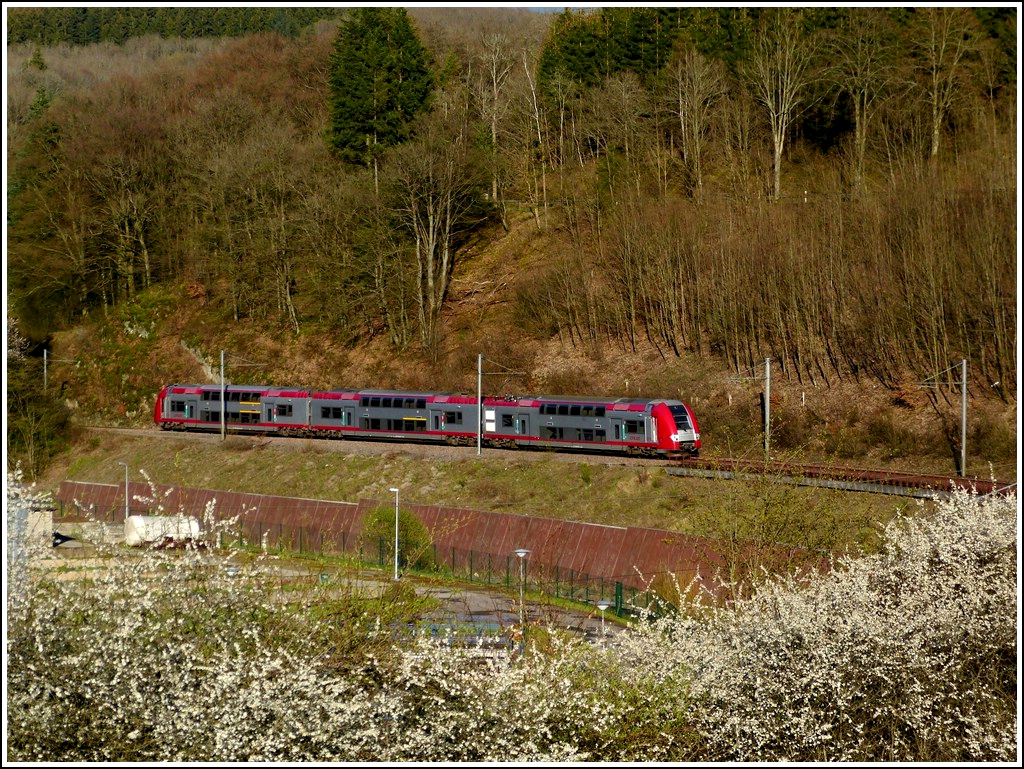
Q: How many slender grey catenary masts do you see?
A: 5